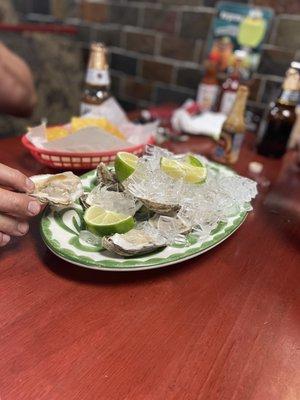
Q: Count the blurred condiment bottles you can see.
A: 3